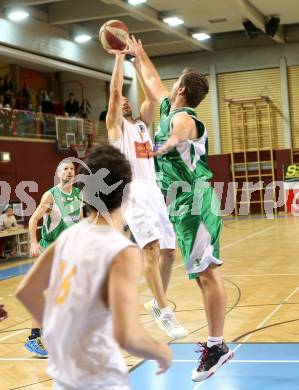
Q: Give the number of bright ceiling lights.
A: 5